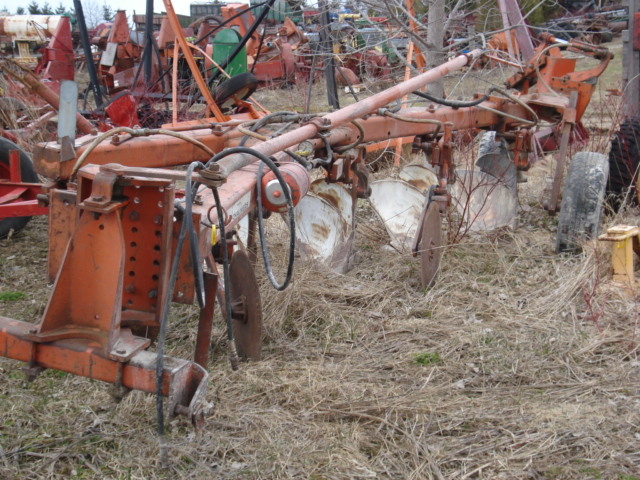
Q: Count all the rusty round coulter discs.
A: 2